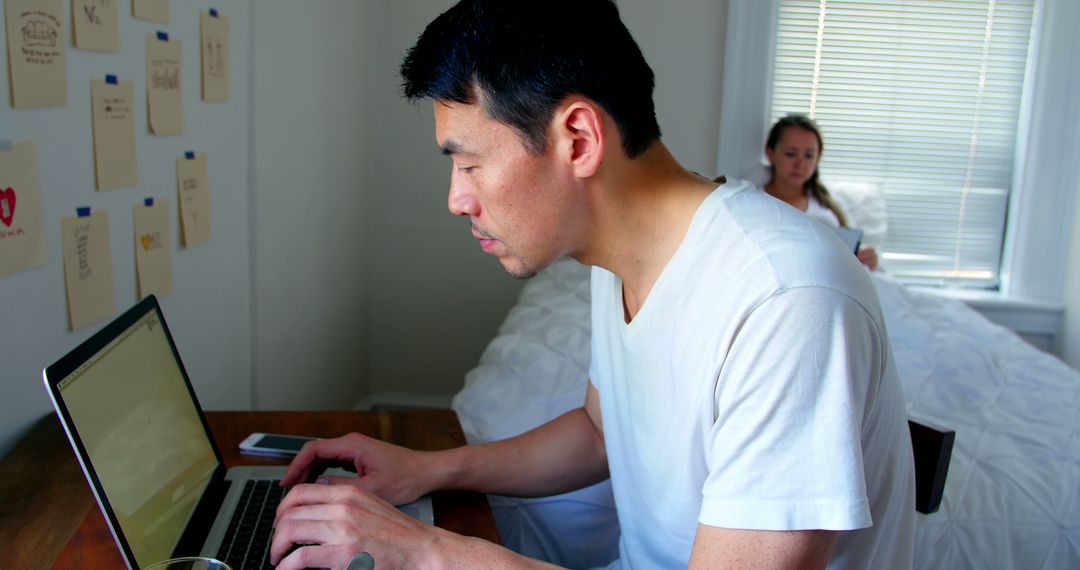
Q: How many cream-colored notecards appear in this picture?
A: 10